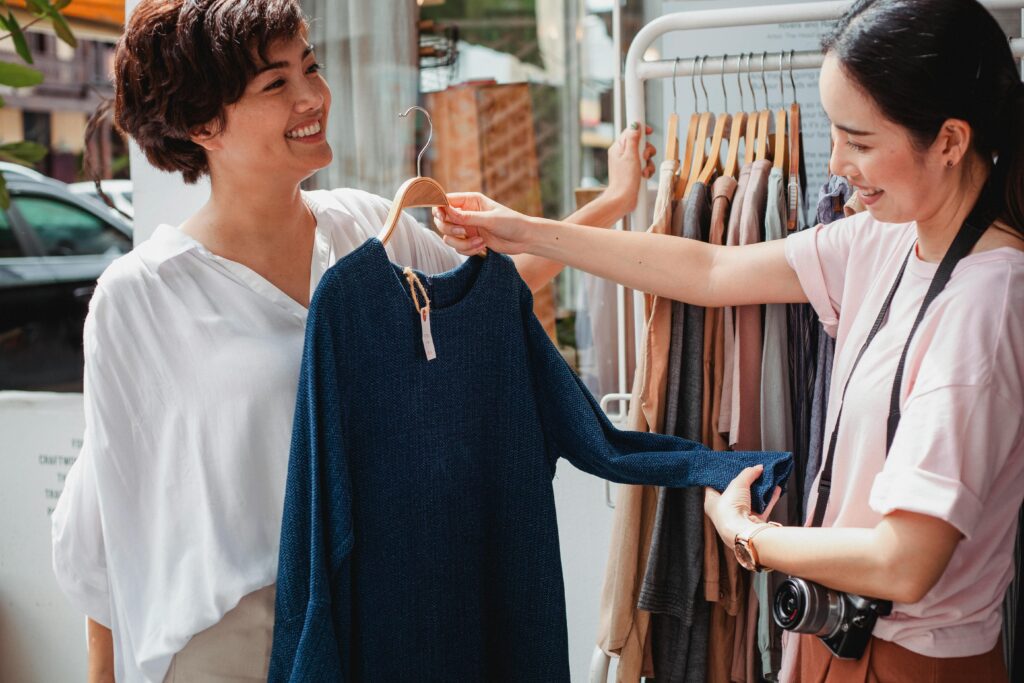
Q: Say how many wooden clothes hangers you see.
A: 10